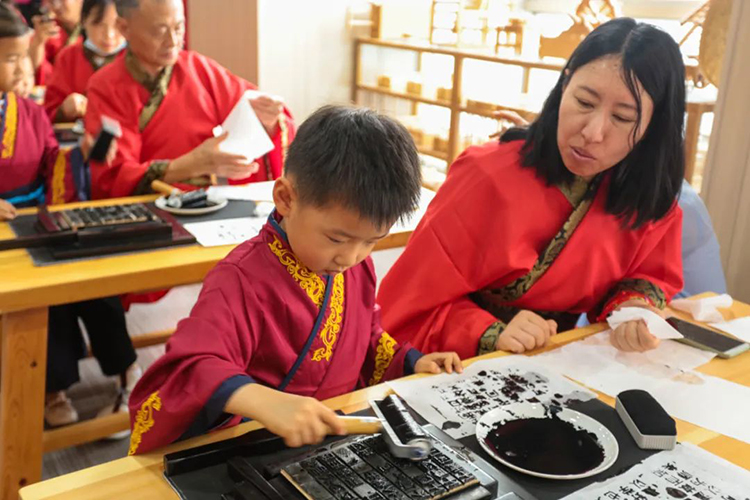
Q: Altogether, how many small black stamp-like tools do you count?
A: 2